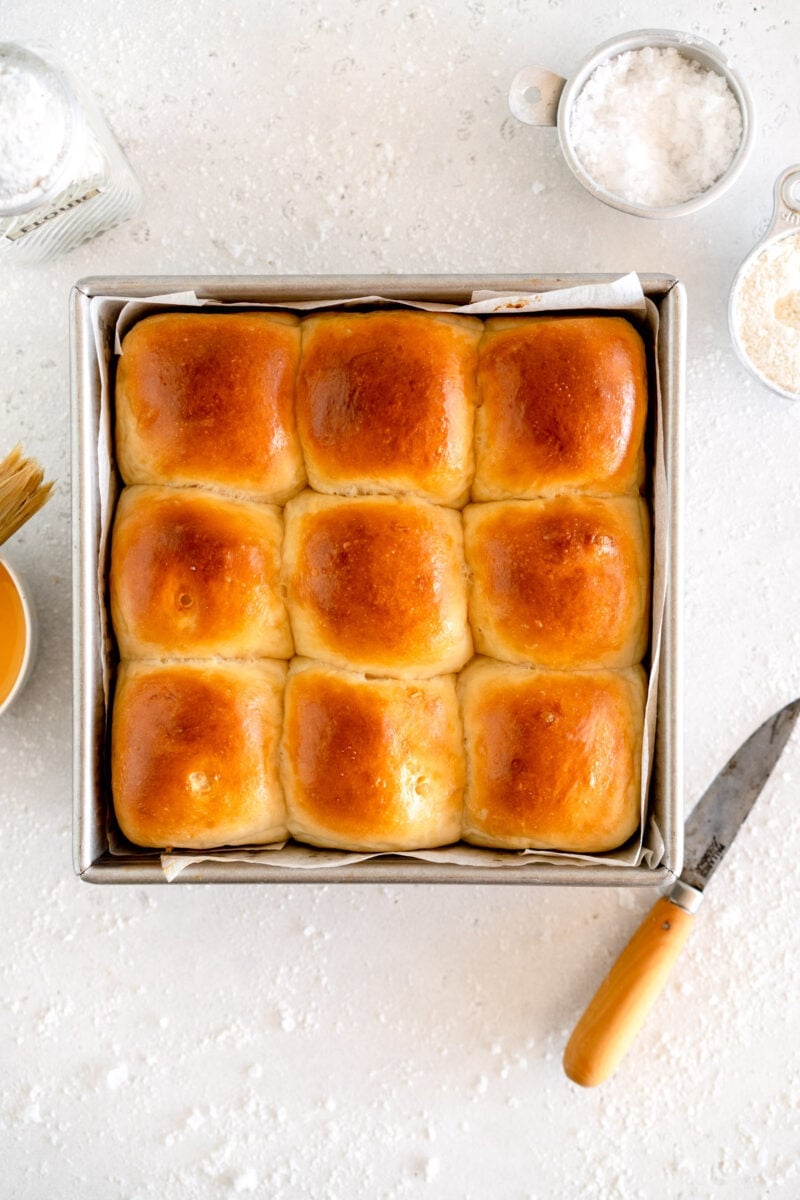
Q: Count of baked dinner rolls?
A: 9